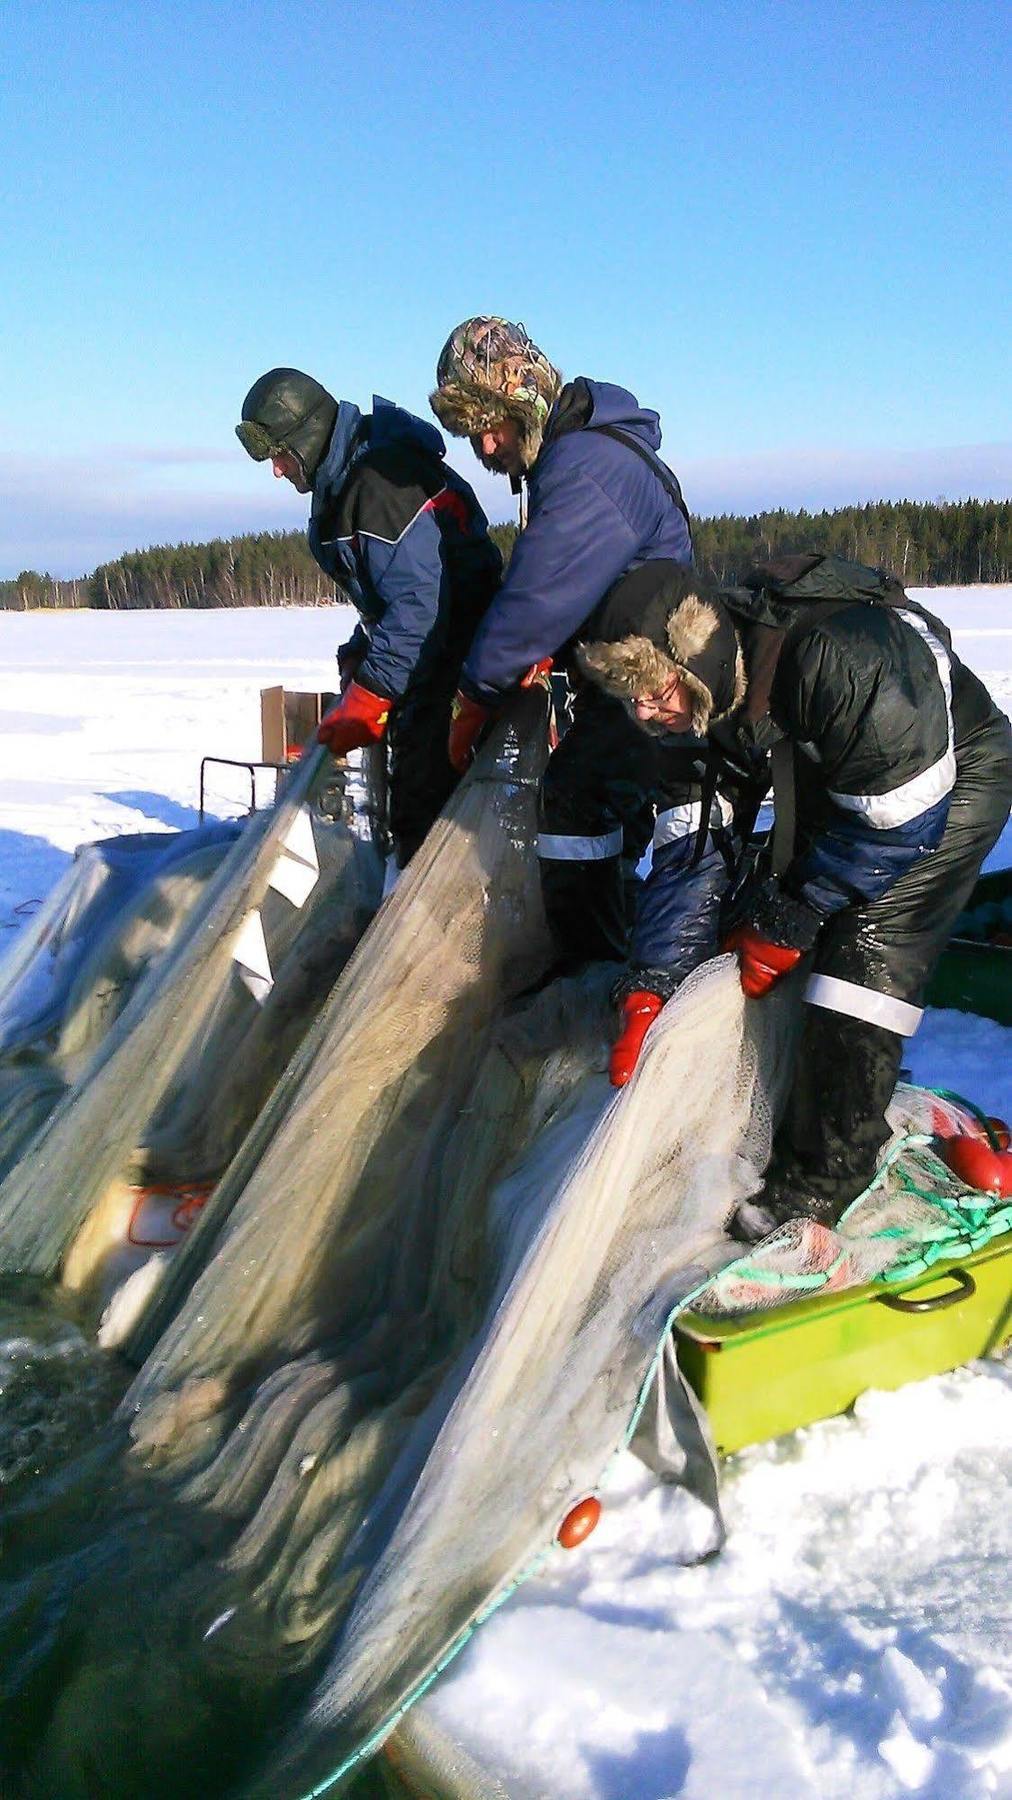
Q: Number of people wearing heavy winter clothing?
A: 3